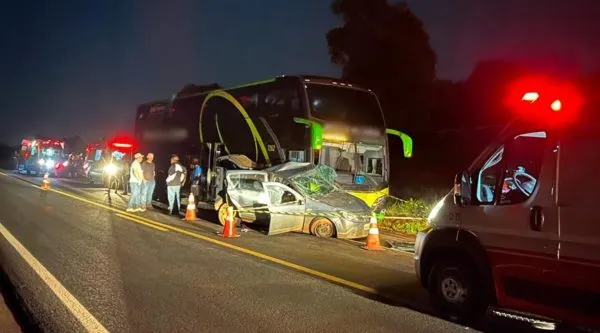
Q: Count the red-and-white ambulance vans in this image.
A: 1